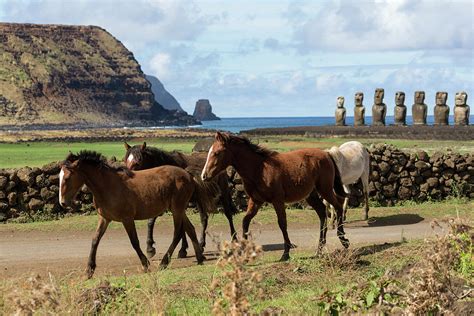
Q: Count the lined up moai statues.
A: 7